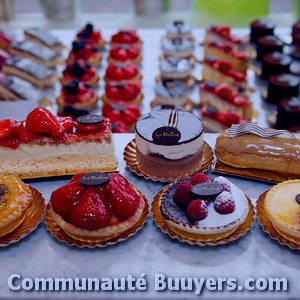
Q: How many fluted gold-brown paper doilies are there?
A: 5